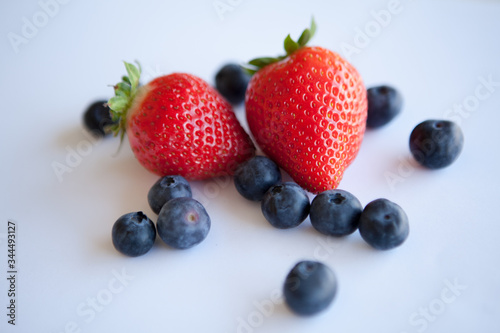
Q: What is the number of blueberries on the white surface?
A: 12